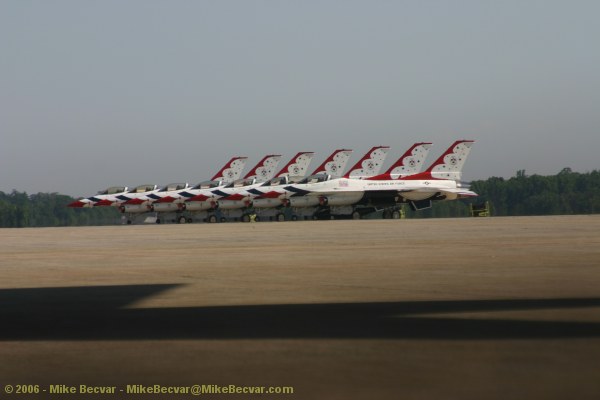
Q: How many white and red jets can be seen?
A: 7